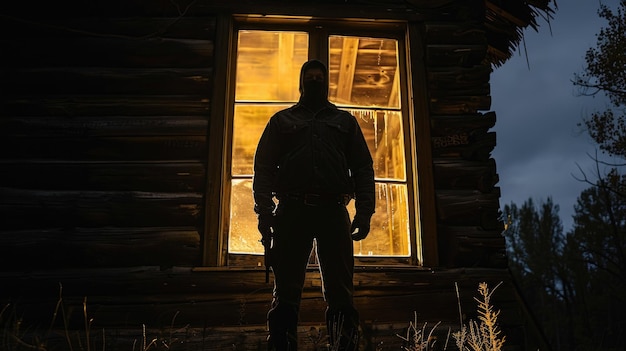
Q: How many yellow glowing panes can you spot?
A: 6